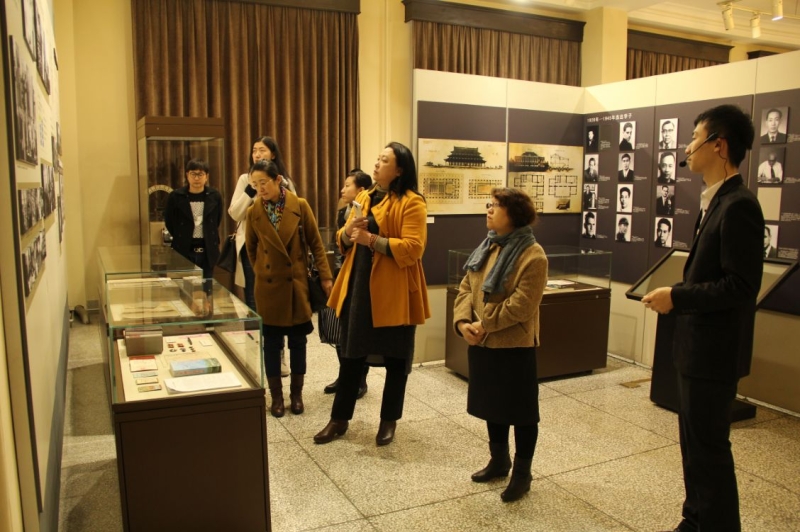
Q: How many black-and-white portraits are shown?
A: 15